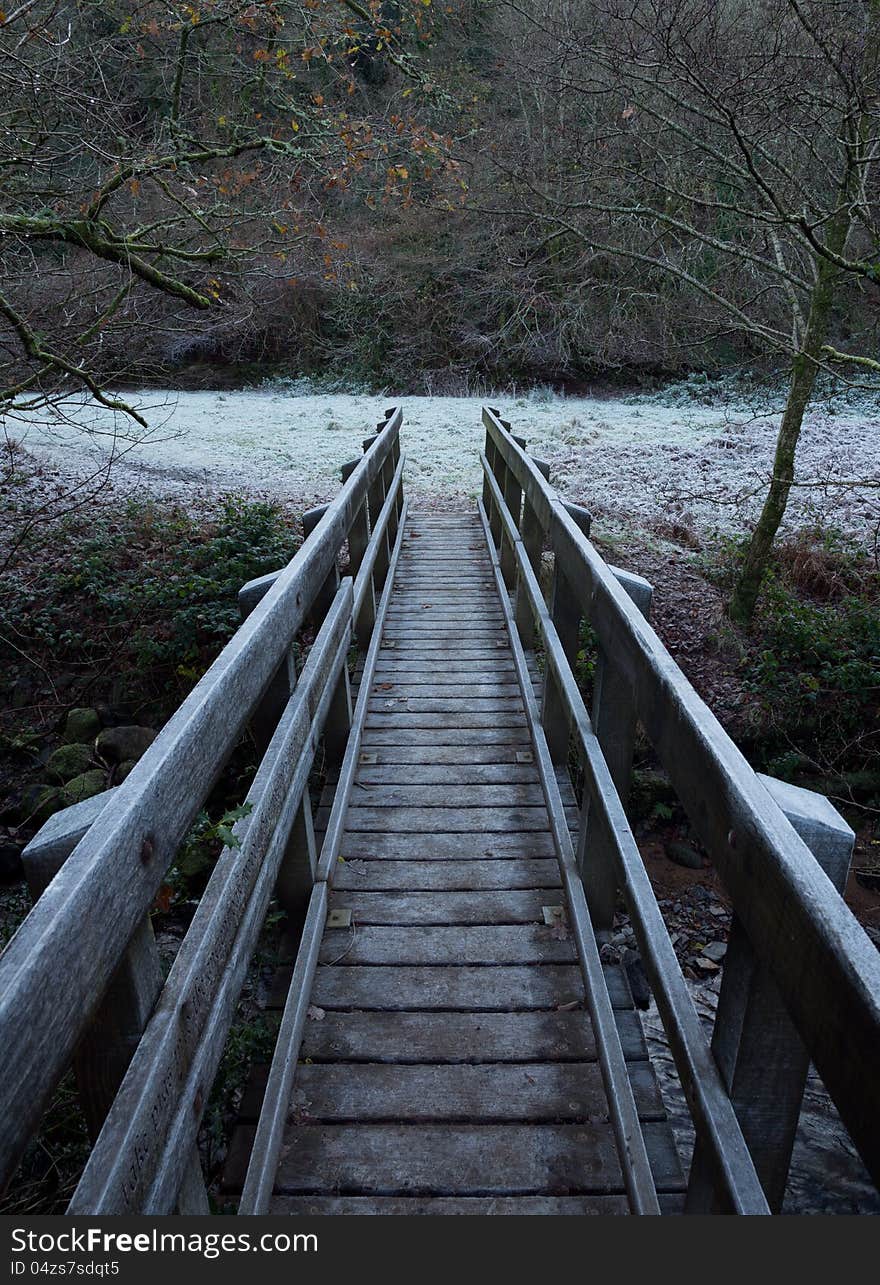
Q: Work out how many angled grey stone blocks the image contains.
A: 14